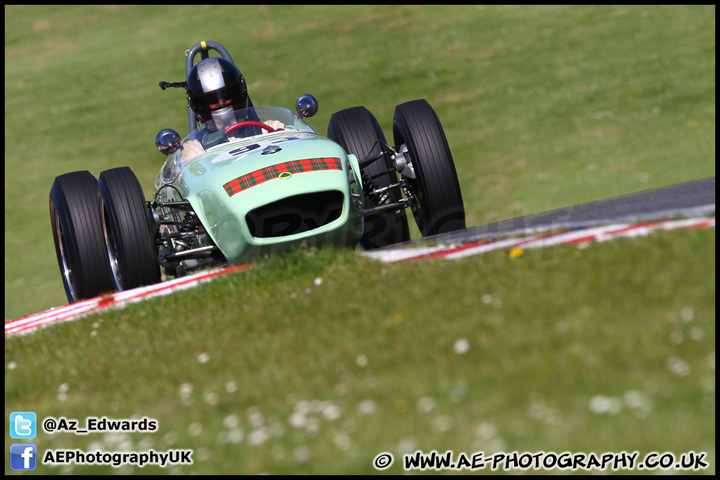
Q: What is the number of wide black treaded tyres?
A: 4